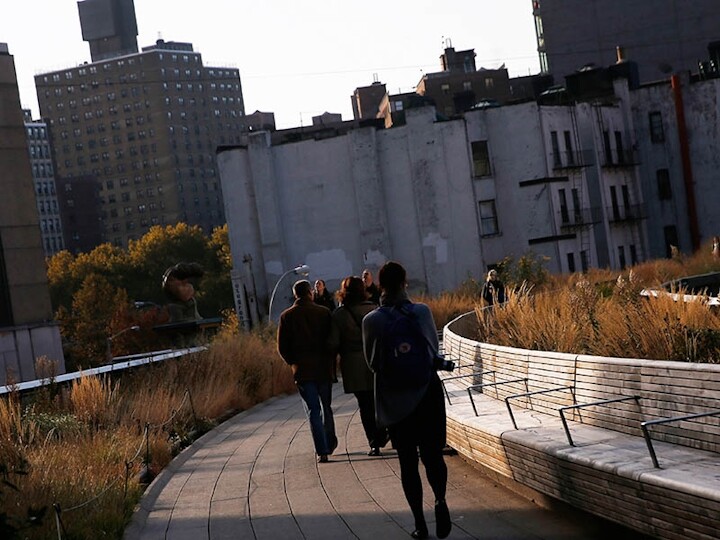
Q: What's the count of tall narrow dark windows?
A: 12